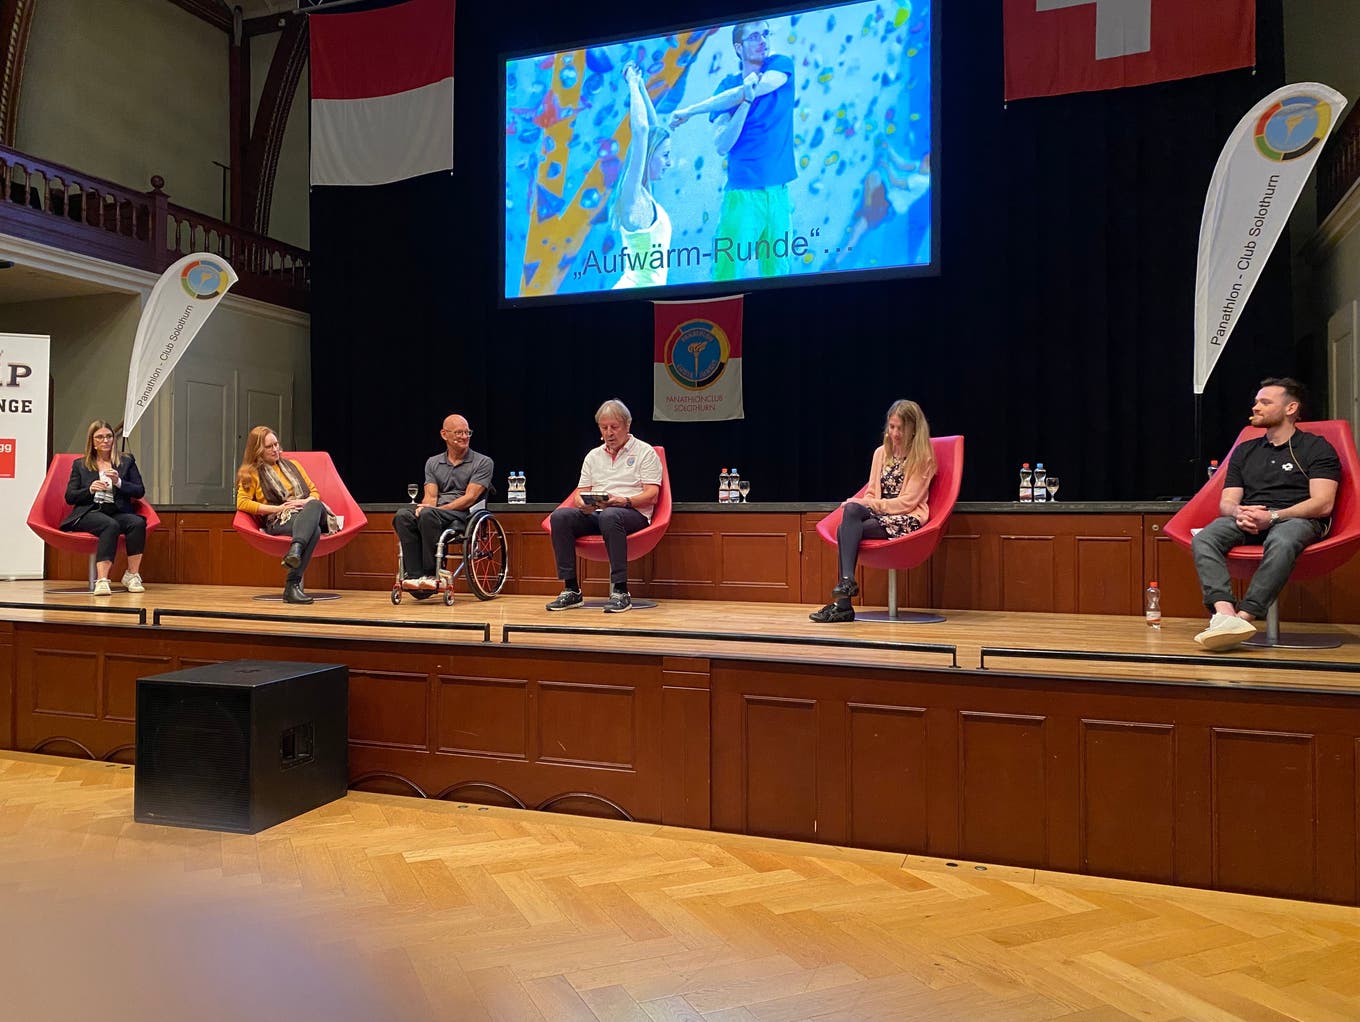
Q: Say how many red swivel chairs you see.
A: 5